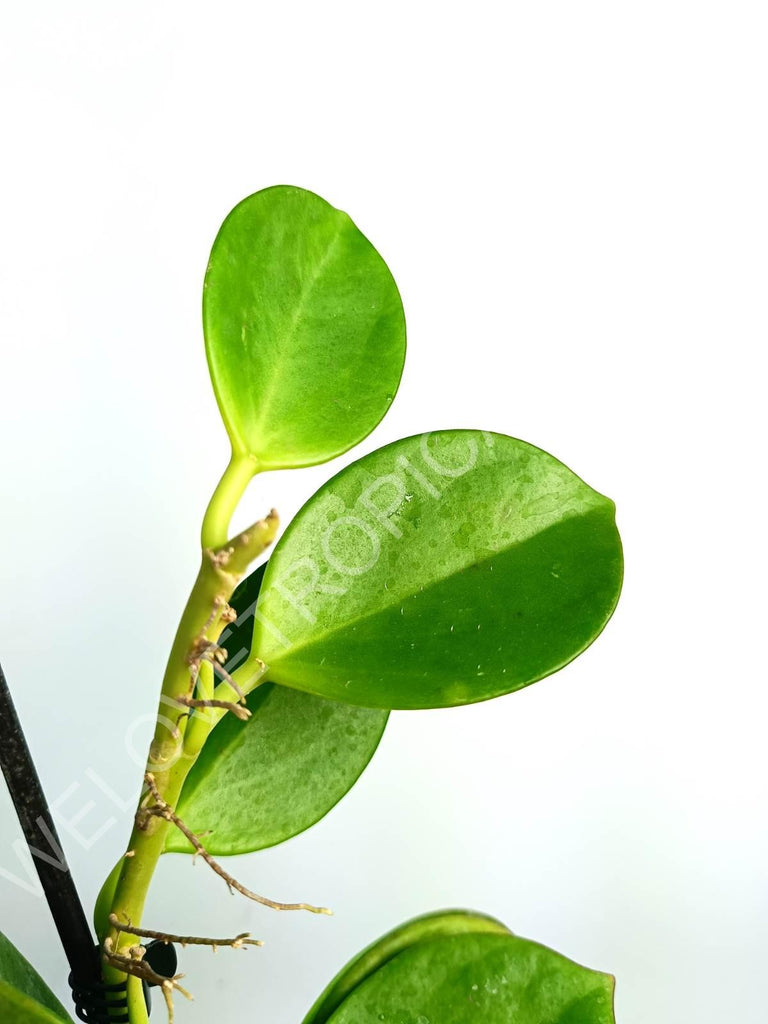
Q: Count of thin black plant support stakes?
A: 1